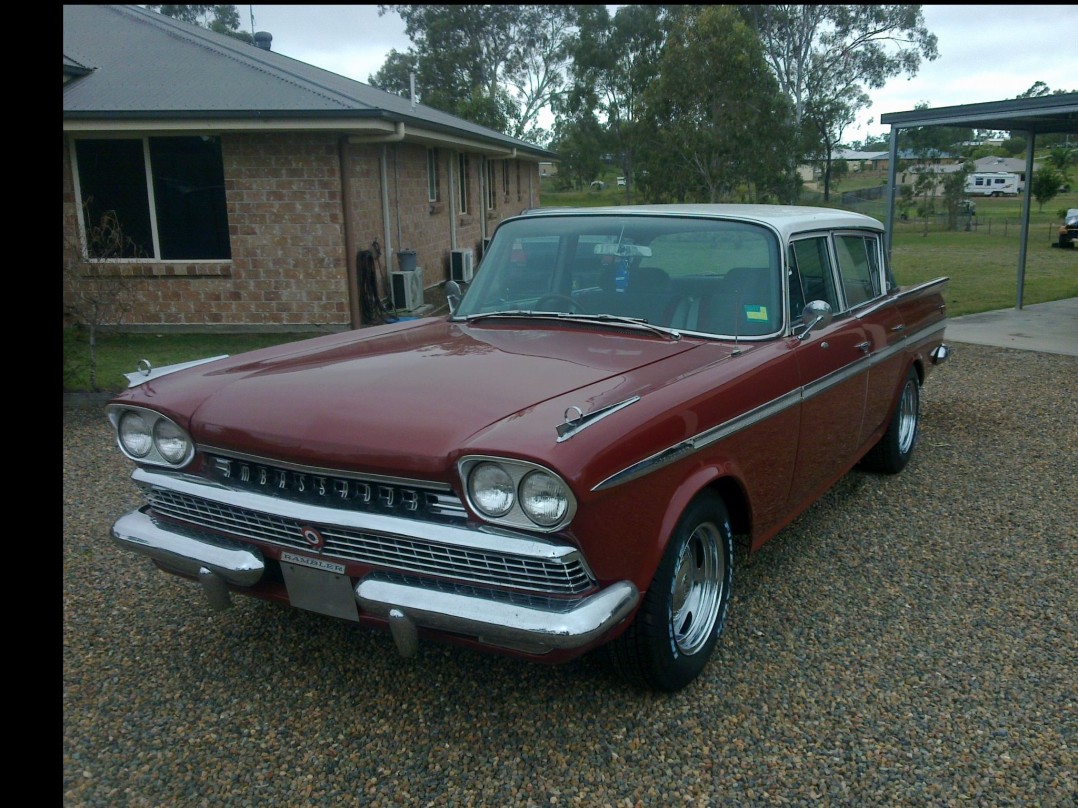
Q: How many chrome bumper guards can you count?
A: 2